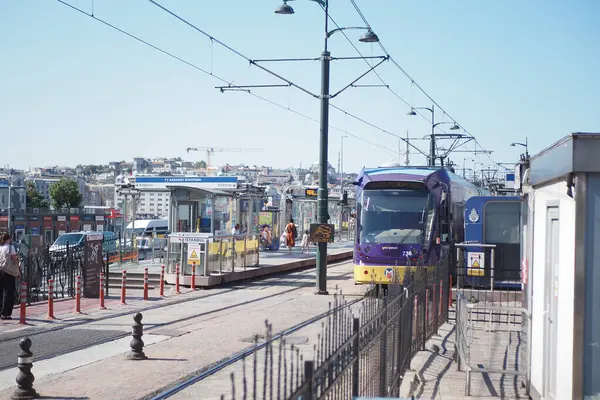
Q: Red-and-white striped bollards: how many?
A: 9